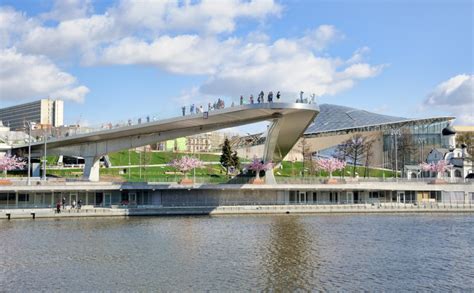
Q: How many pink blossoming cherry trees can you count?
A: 5